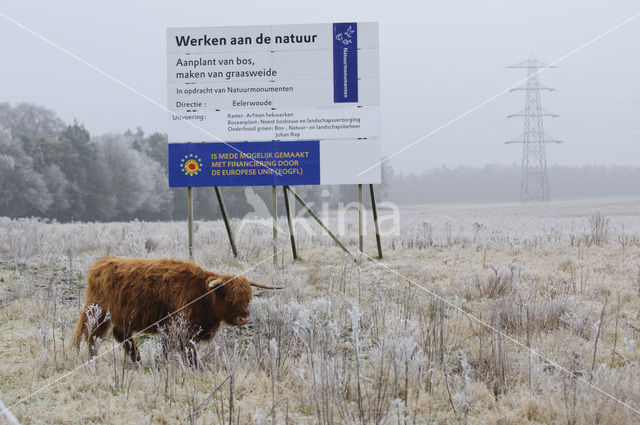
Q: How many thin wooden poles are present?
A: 7